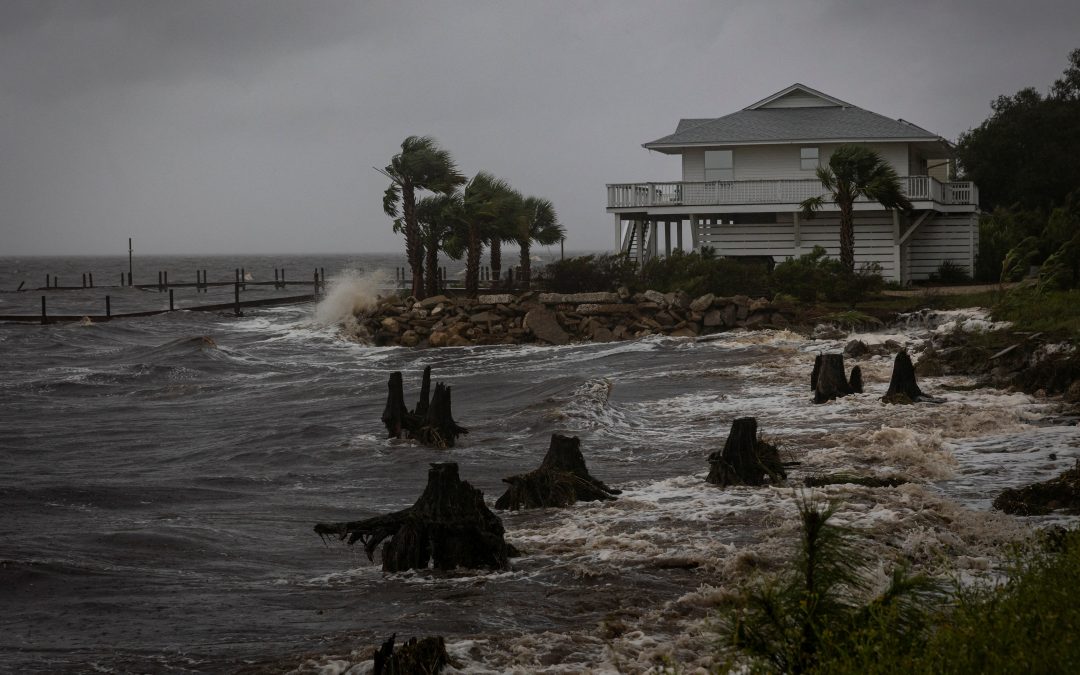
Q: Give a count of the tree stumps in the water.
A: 7